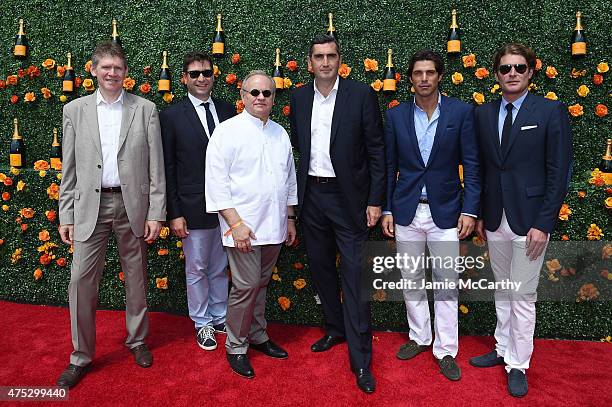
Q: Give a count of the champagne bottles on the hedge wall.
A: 13